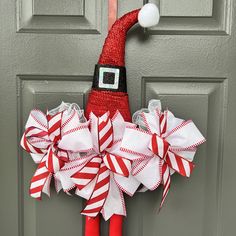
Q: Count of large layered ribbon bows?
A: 3